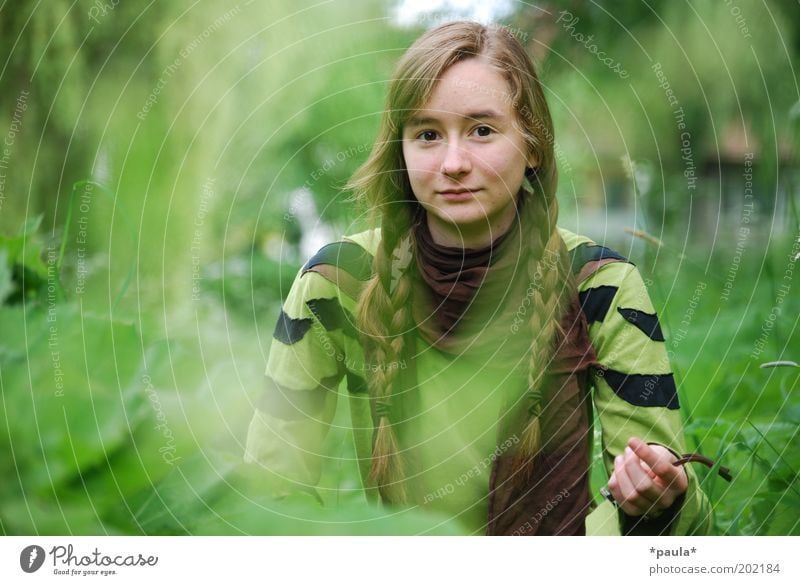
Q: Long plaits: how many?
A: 2